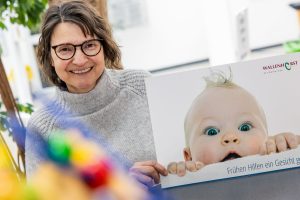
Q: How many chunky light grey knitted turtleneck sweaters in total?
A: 1